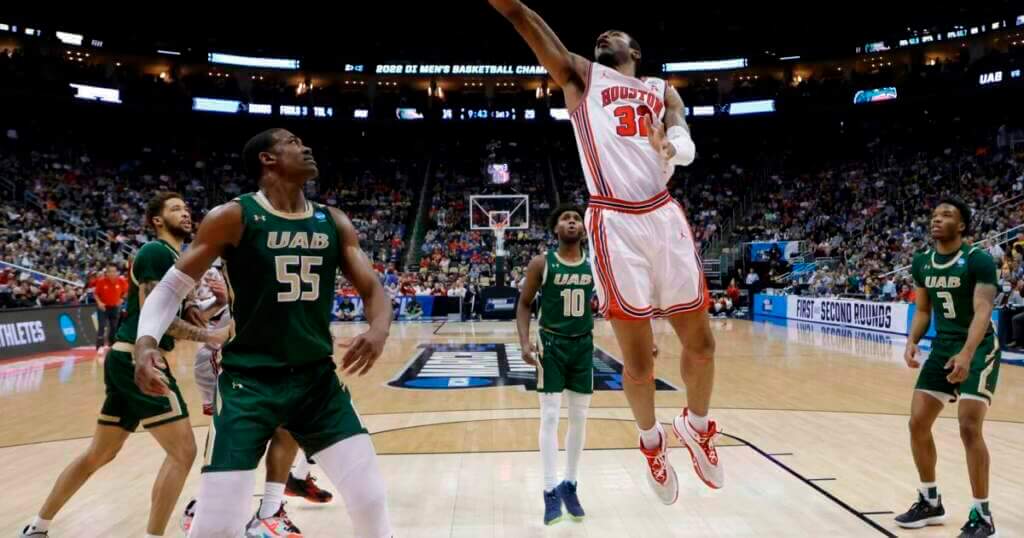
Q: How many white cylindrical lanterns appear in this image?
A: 0